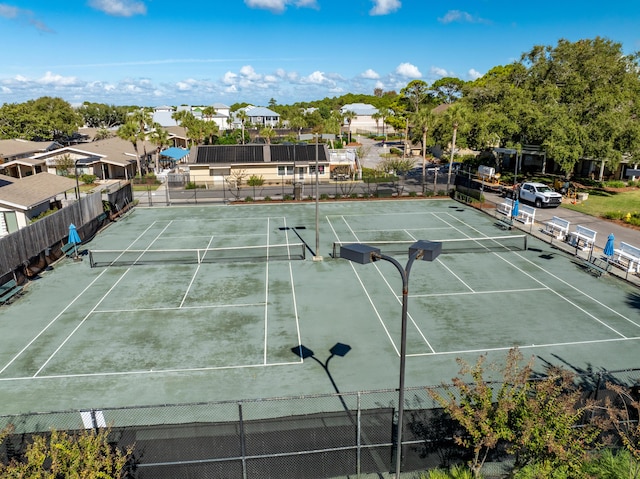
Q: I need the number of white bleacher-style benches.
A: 5